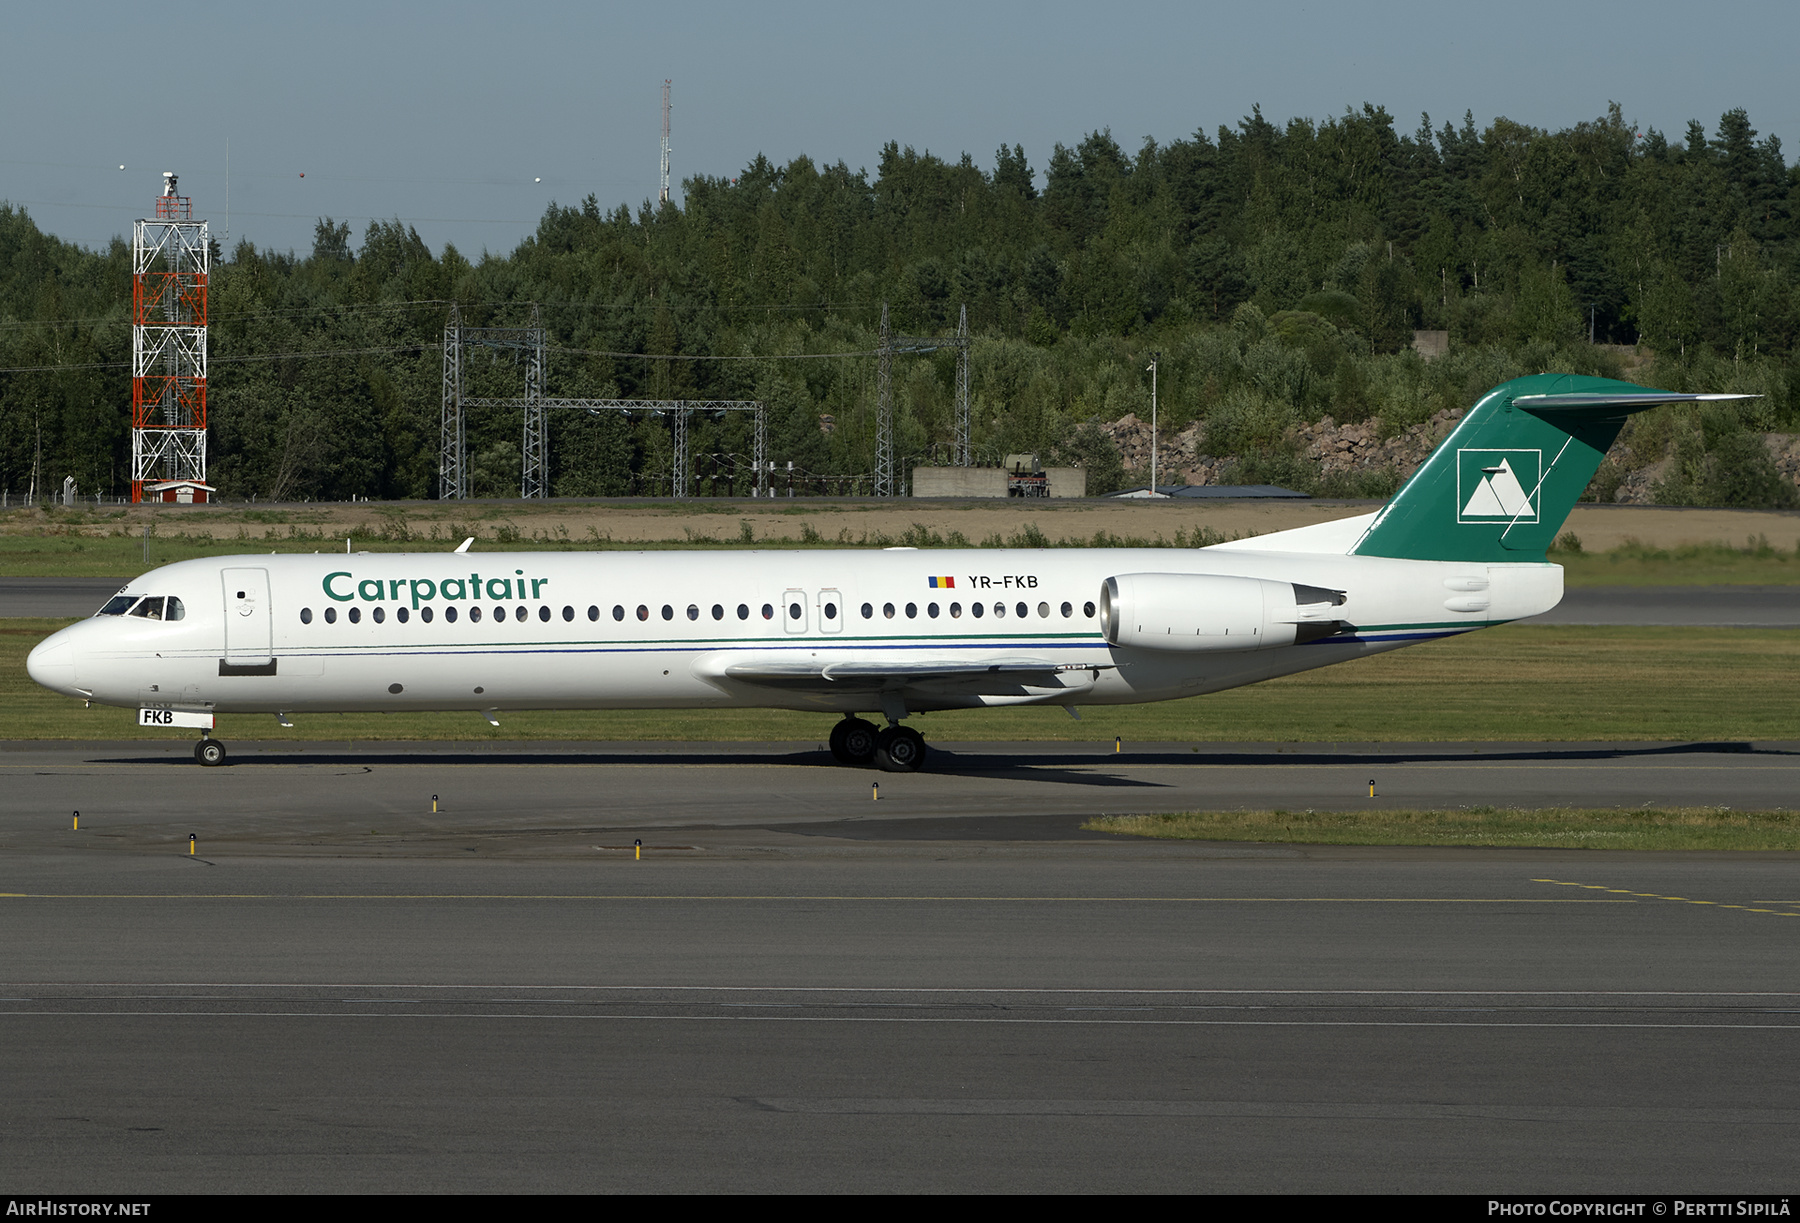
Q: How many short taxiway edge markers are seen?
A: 7